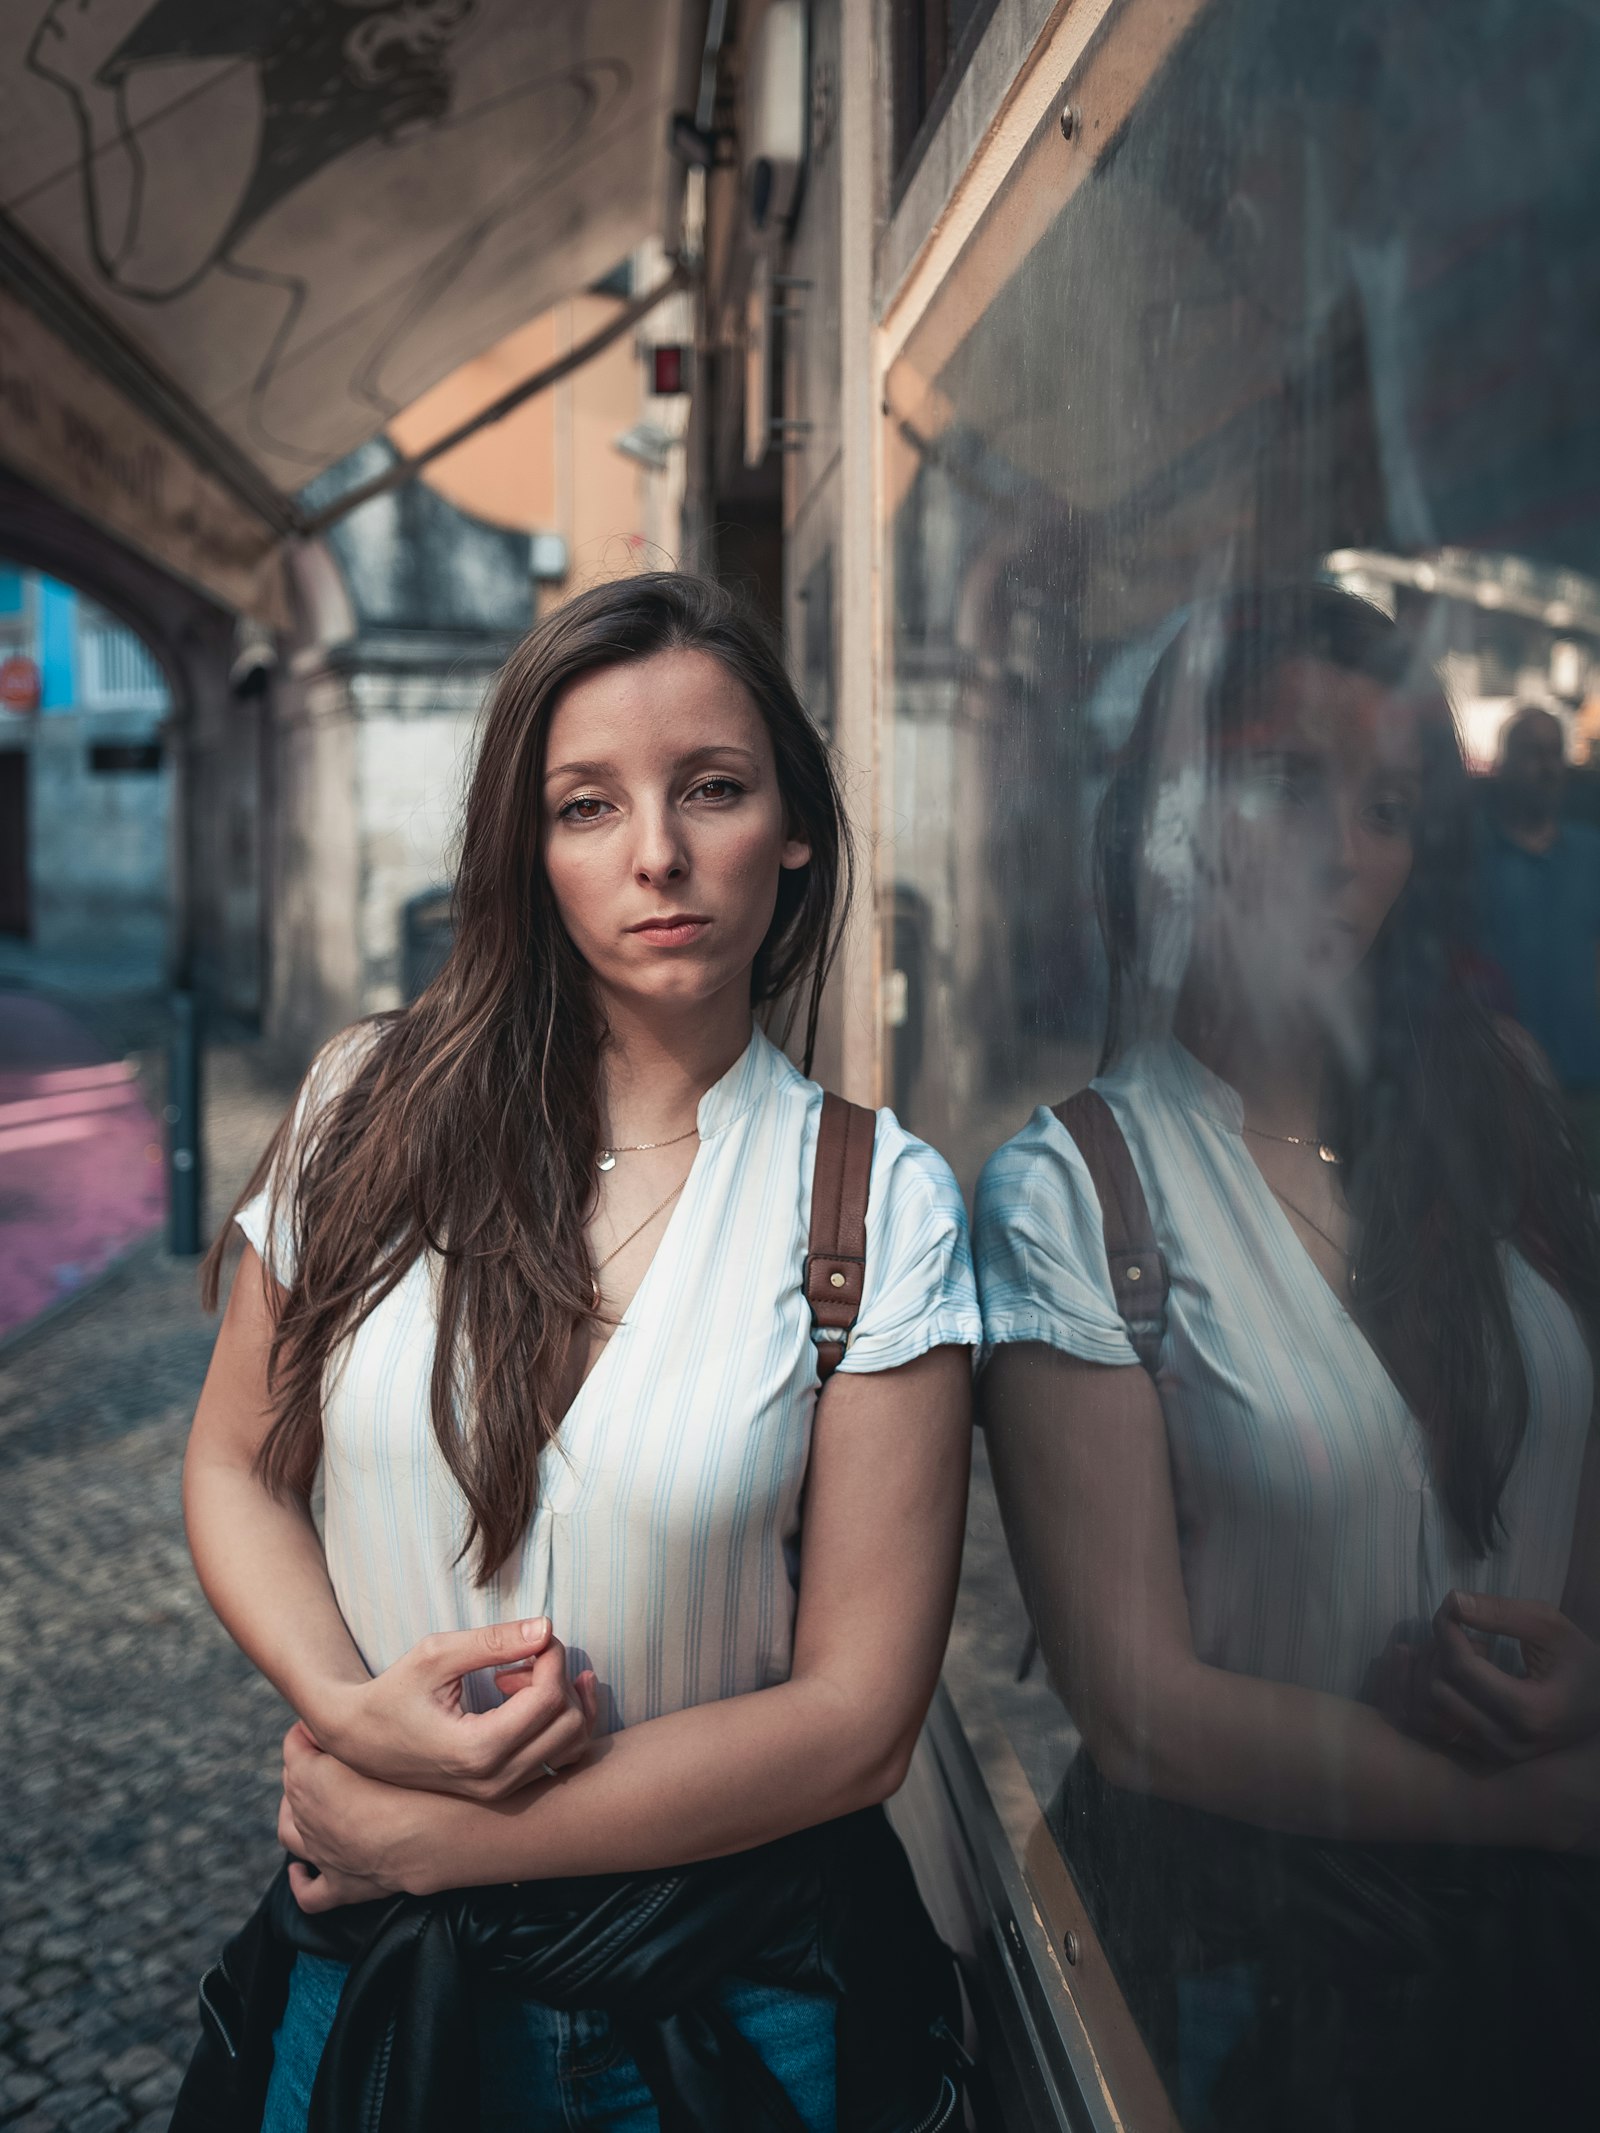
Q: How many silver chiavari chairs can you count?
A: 0